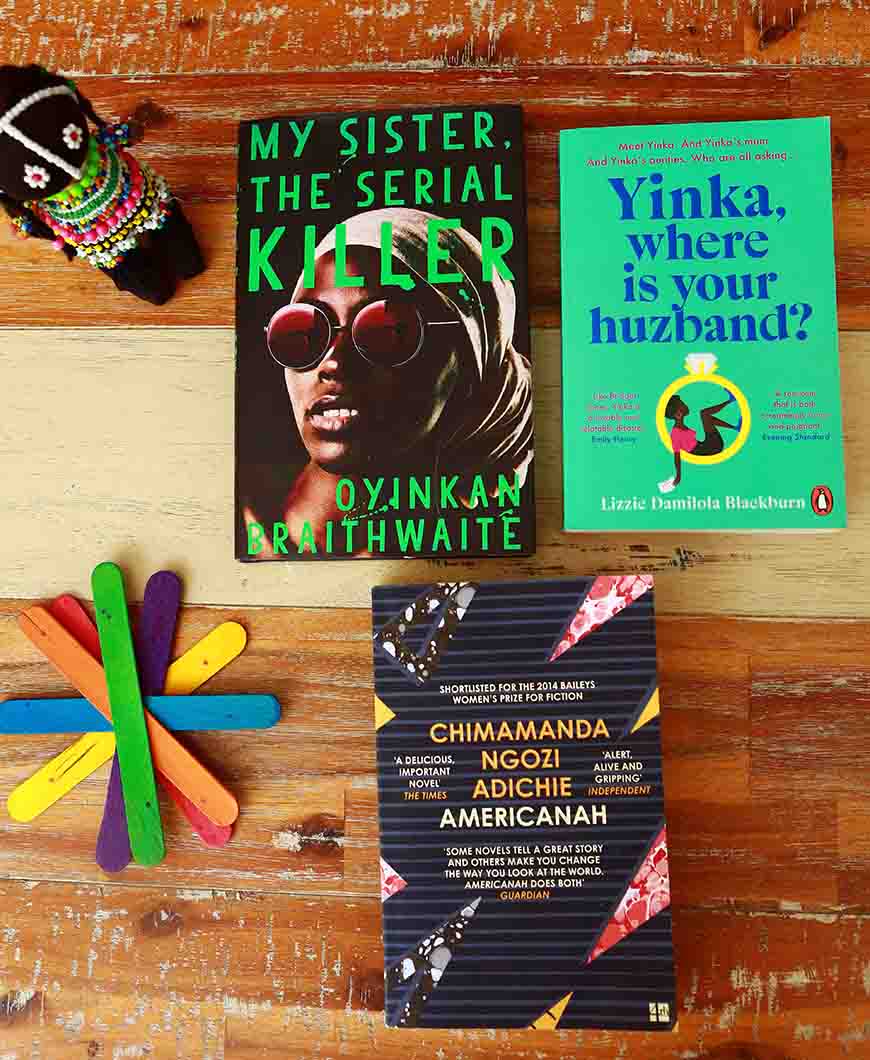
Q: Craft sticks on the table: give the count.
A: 6